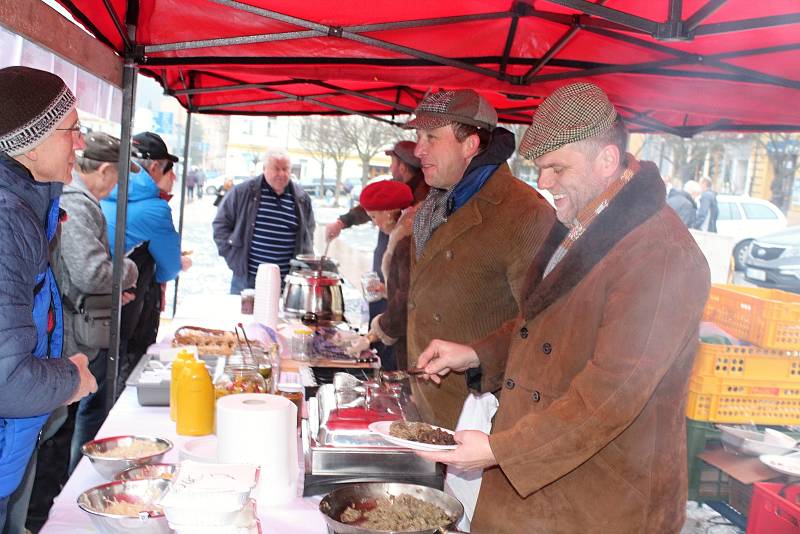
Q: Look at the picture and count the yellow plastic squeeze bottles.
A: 2